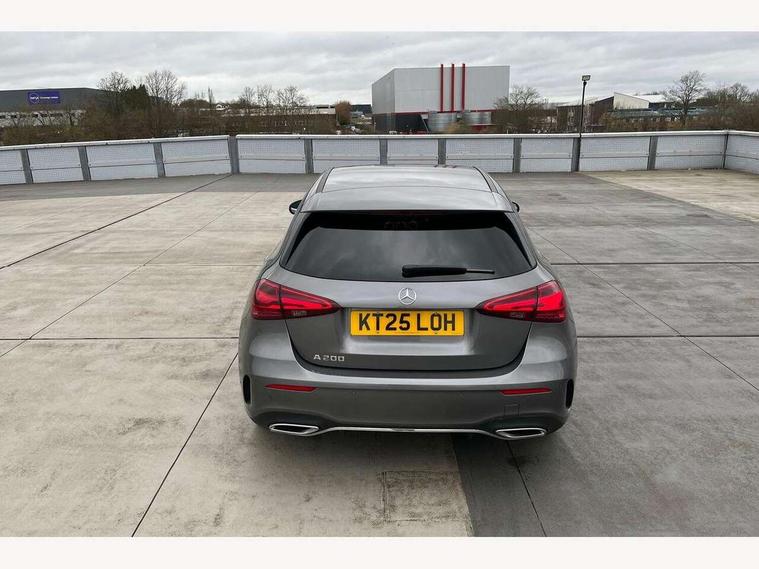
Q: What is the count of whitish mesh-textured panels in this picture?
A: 12